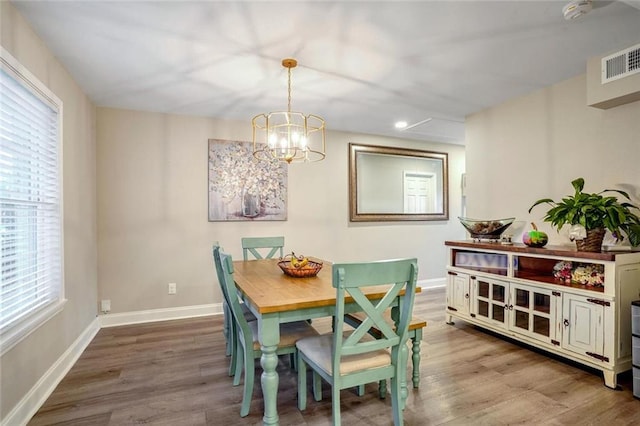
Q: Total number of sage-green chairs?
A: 4